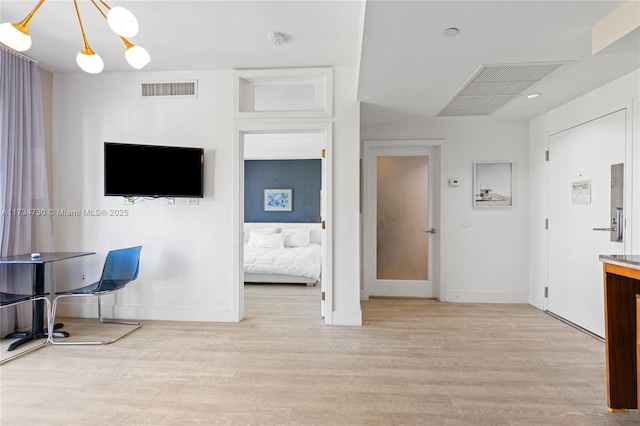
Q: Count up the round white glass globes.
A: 4